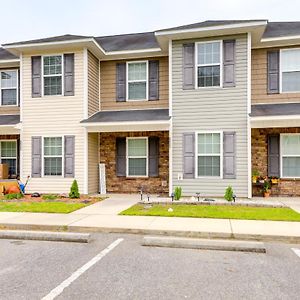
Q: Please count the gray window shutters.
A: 14